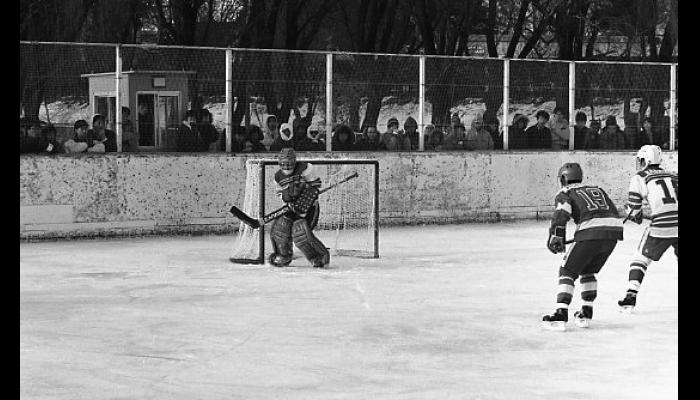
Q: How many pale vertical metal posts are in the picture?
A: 7